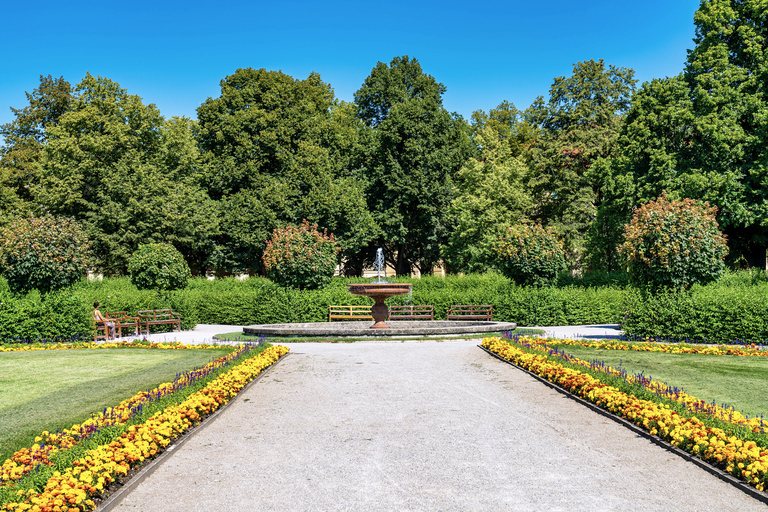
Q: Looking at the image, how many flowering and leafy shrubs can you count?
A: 5